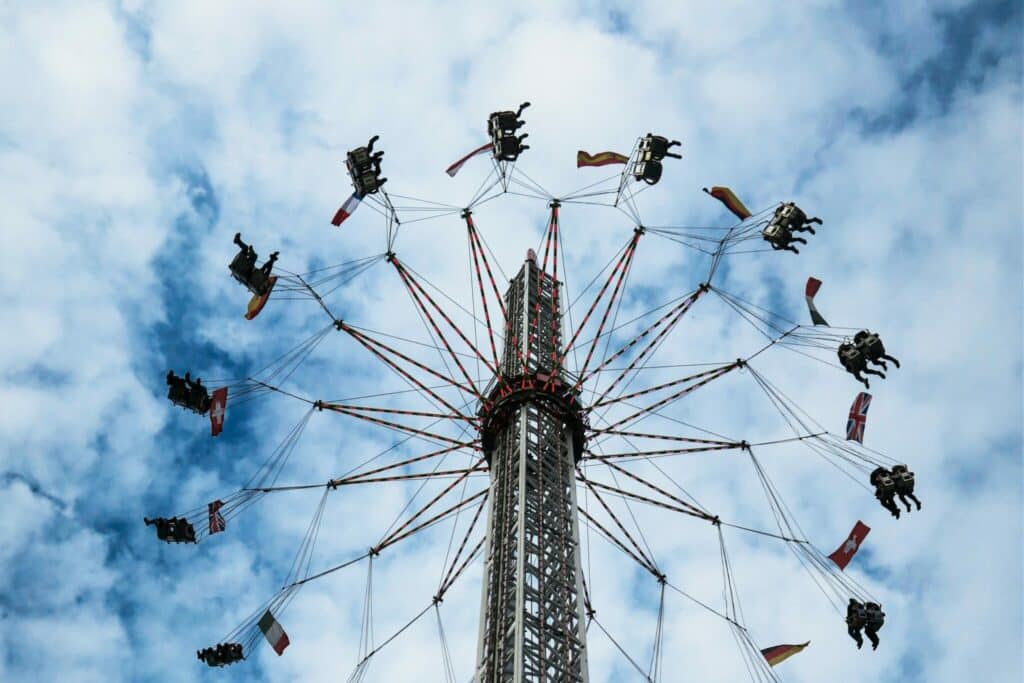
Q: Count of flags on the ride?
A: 12